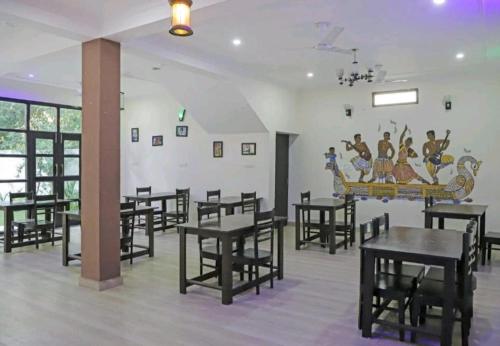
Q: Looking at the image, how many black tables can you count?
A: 8